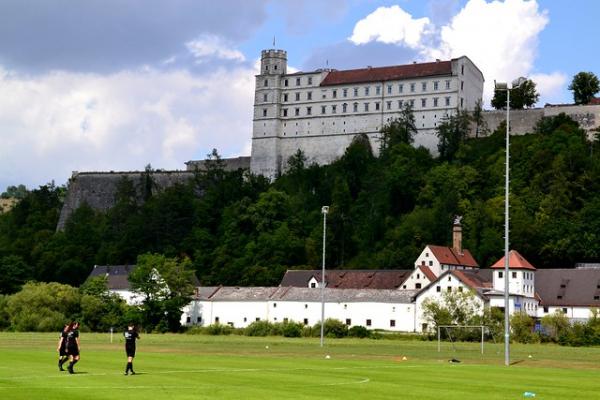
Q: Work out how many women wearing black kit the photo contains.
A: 3